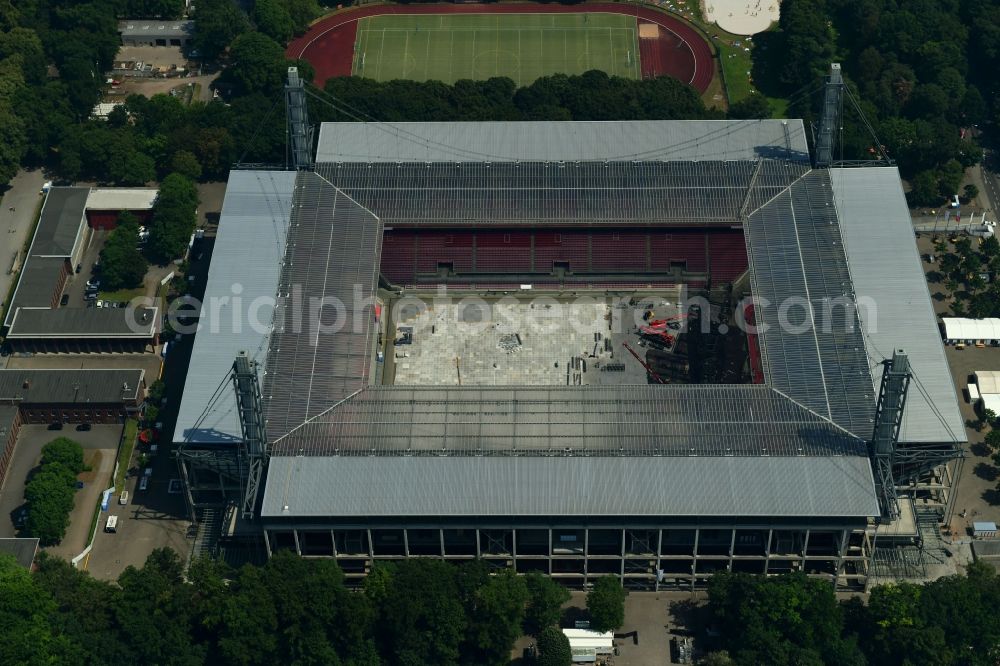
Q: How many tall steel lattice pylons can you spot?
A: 4